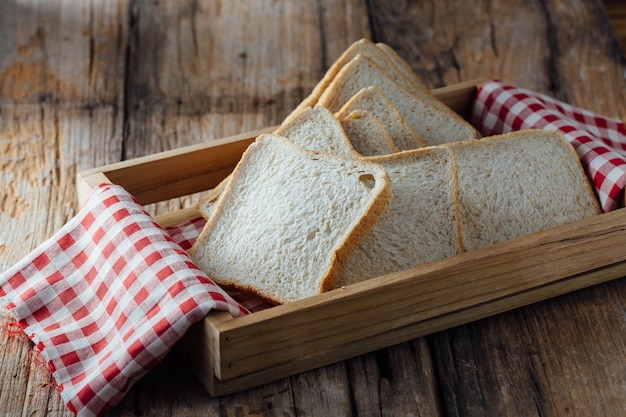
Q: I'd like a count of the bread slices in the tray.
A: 9